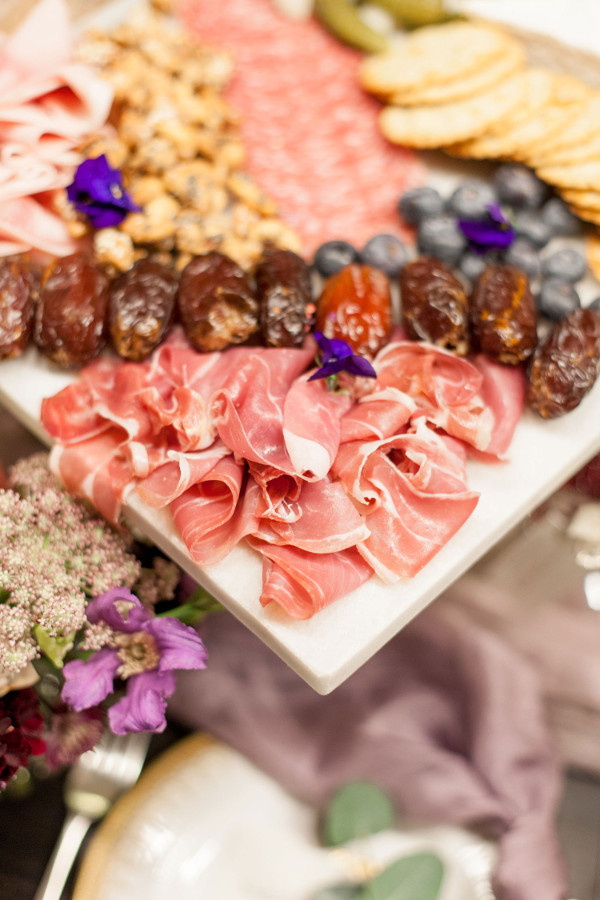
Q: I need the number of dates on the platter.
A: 9